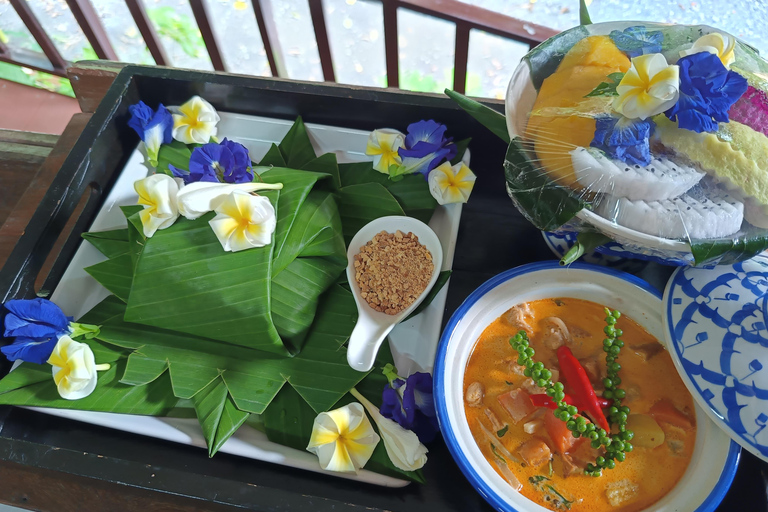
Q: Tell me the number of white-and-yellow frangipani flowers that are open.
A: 9